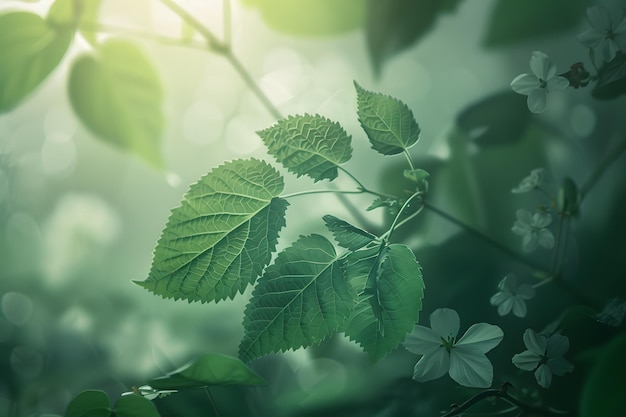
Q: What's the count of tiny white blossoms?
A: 7